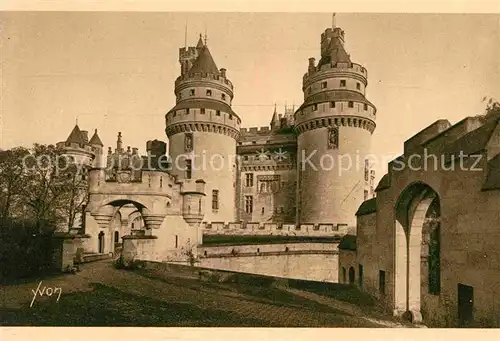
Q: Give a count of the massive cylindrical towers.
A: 2